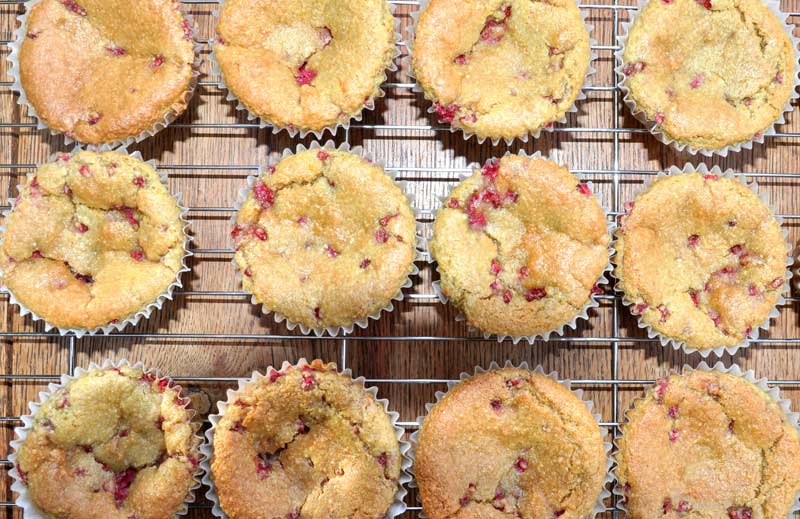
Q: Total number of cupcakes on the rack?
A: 12